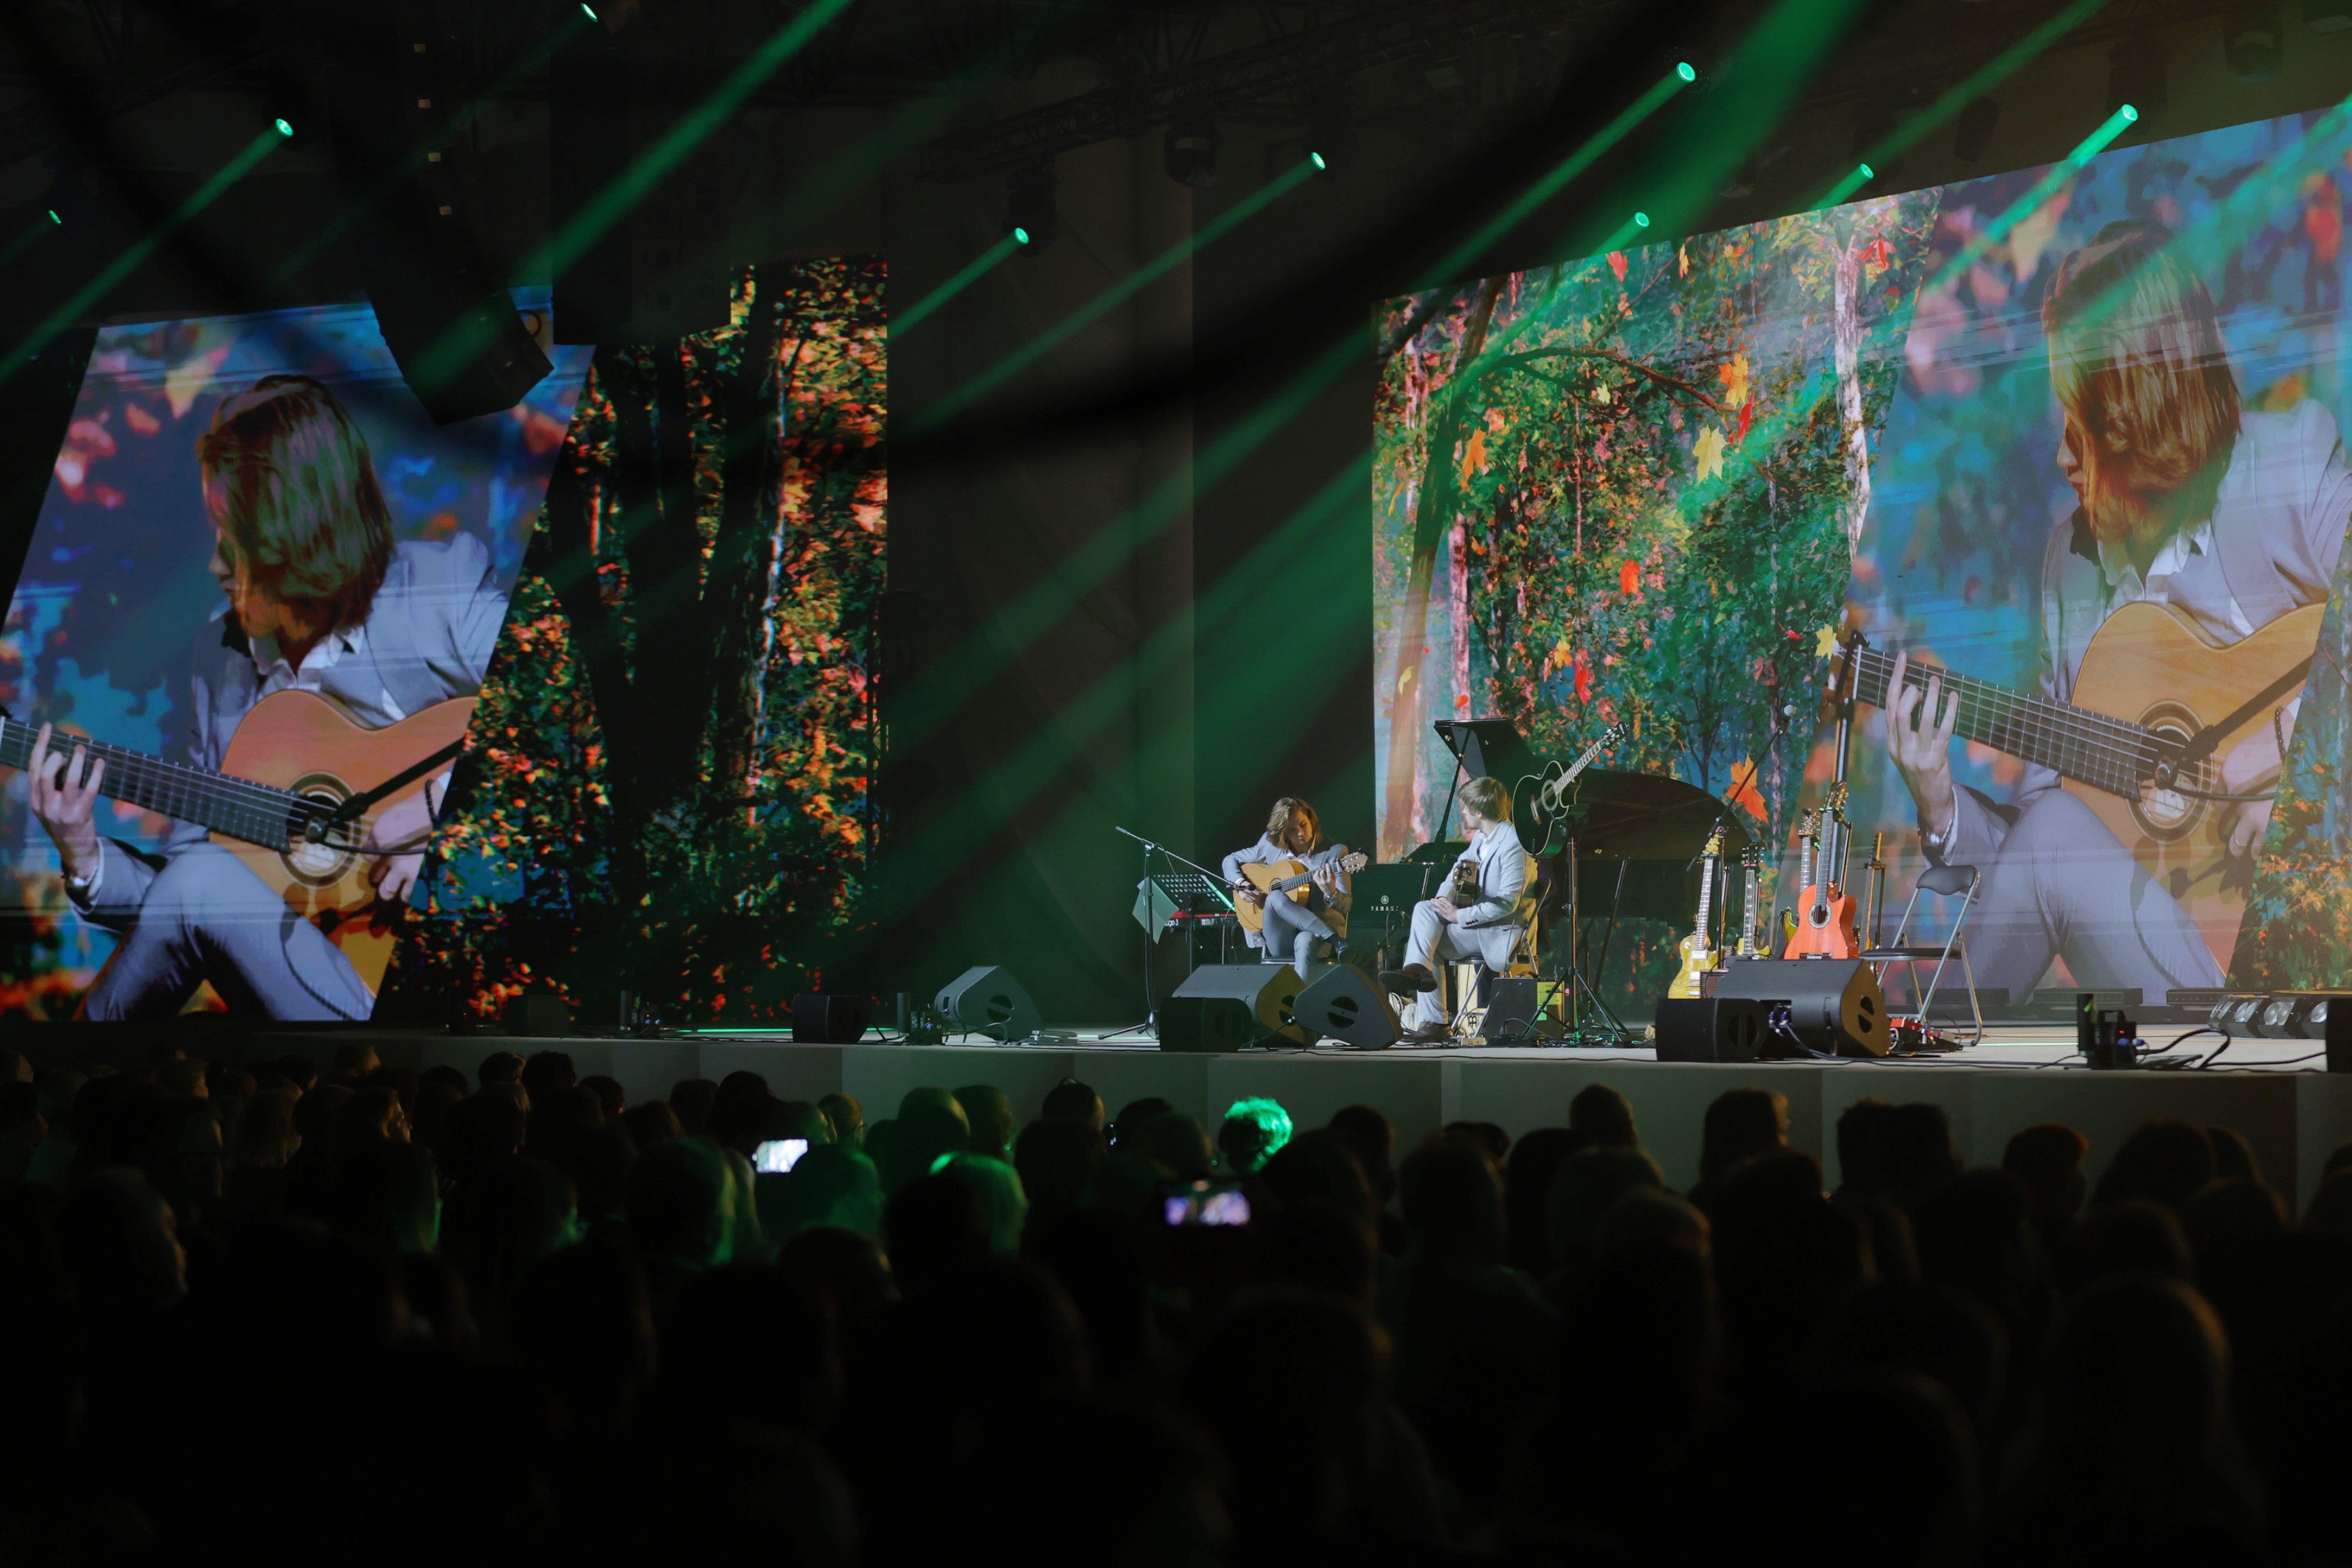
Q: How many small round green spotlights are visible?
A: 9